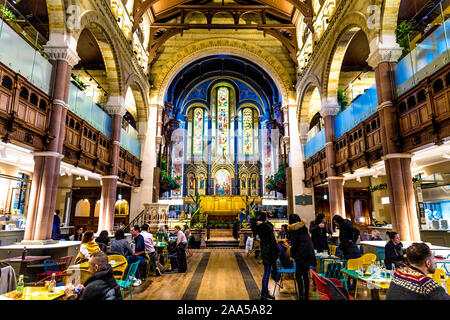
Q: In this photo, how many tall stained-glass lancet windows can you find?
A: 3